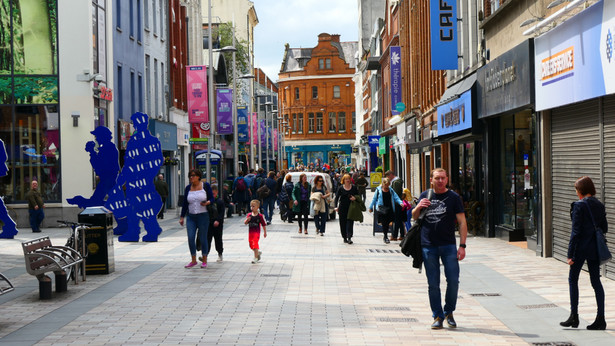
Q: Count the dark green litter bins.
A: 1